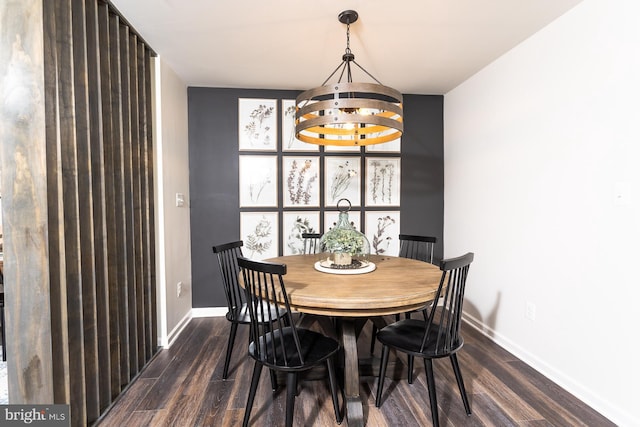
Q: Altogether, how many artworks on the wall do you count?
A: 12